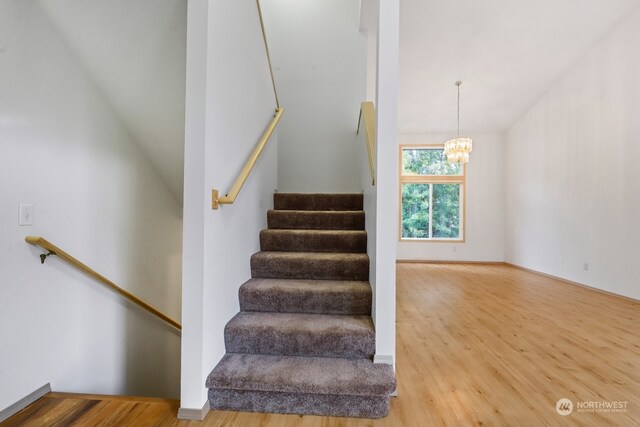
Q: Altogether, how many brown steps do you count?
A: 7